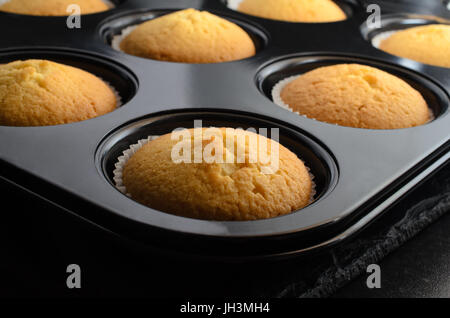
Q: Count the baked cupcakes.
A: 7